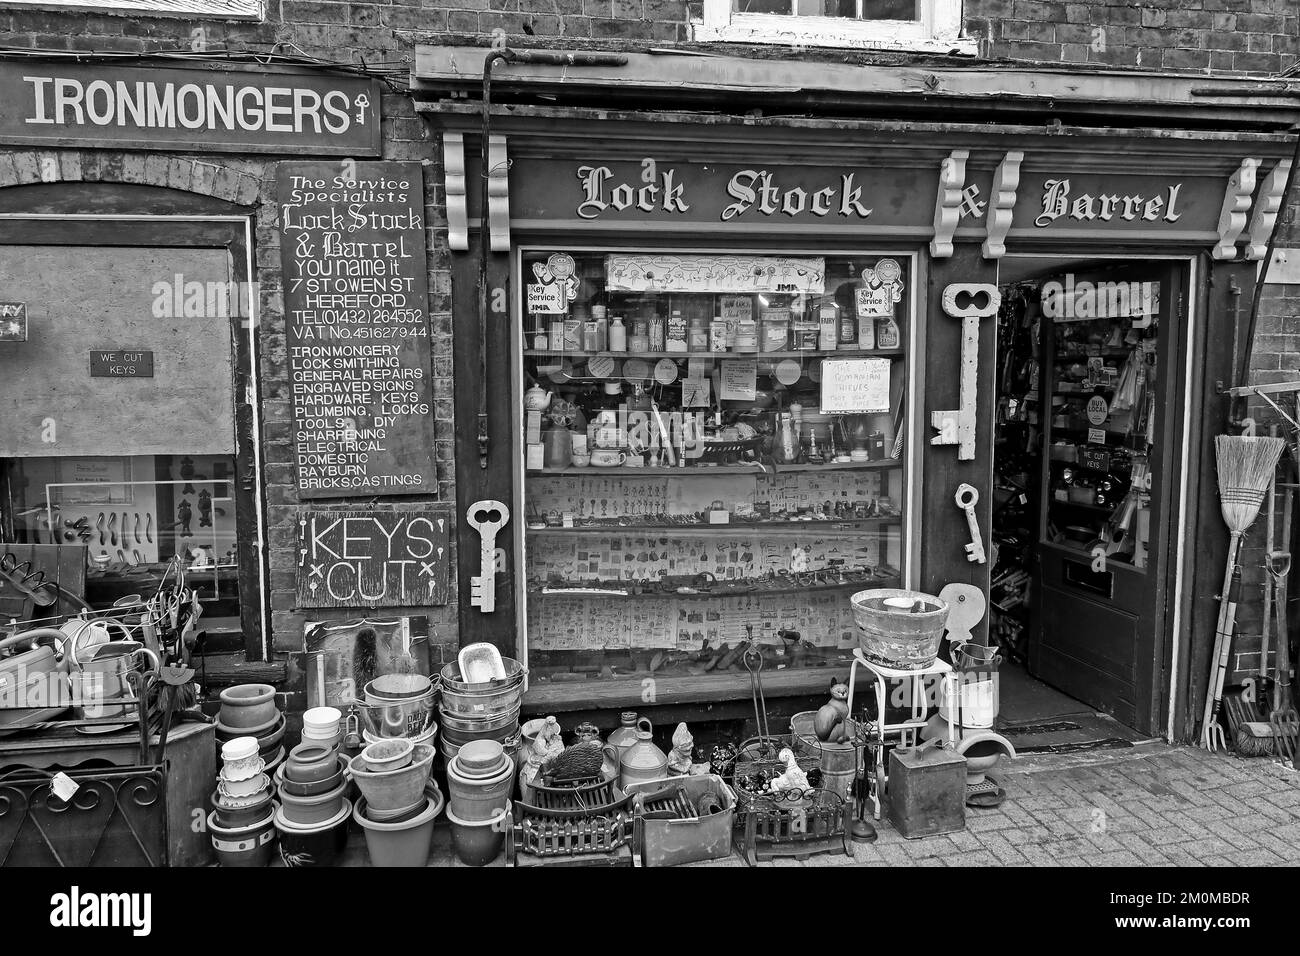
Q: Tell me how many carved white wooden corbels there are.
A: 6